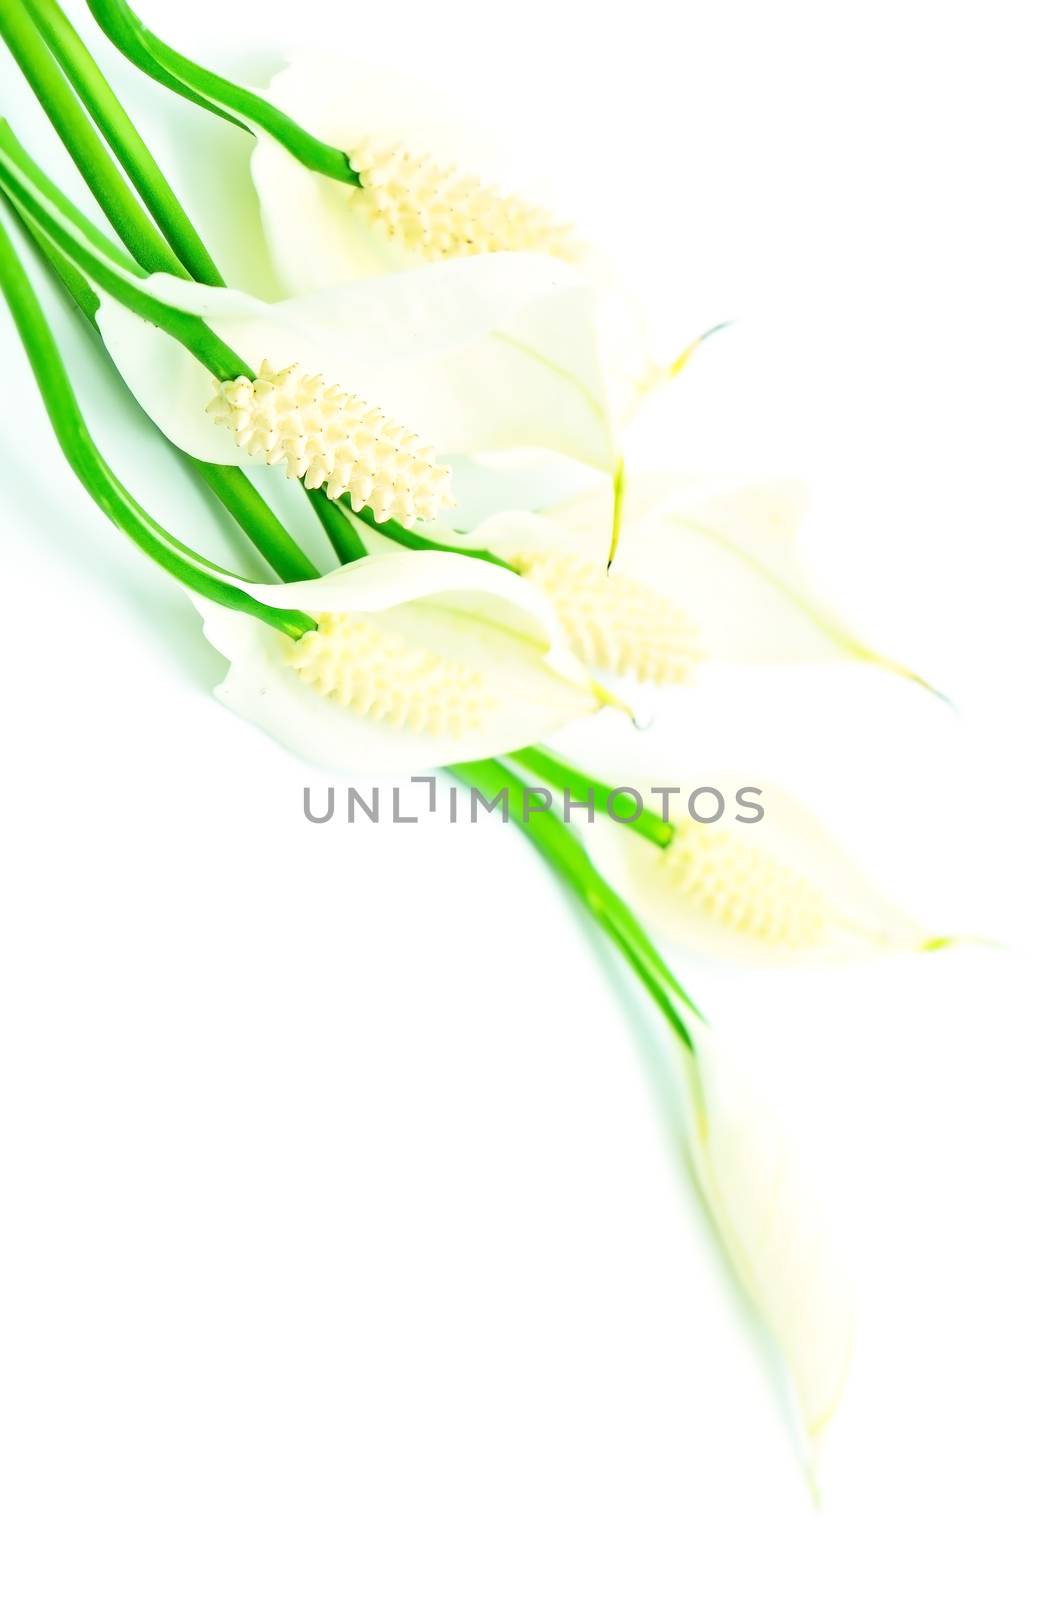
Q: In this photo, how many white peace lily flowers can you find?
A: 6